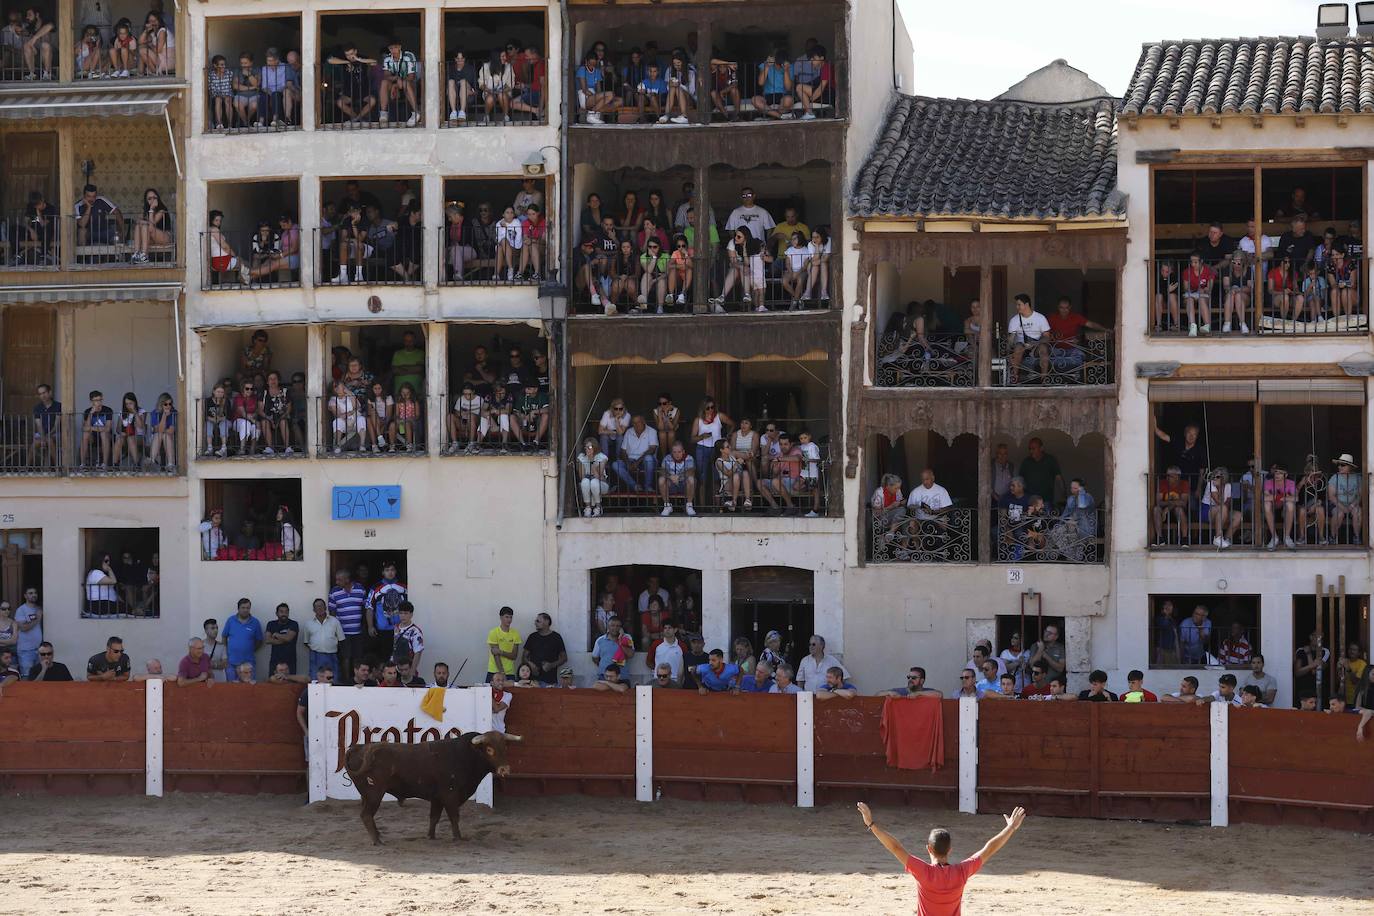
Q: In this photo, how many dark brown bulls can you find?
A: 1